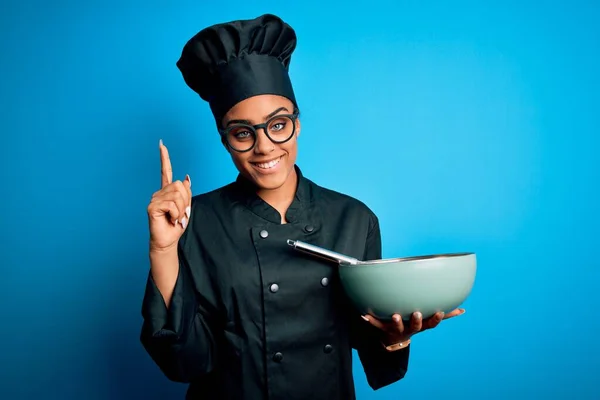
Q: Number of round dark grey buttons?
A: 6